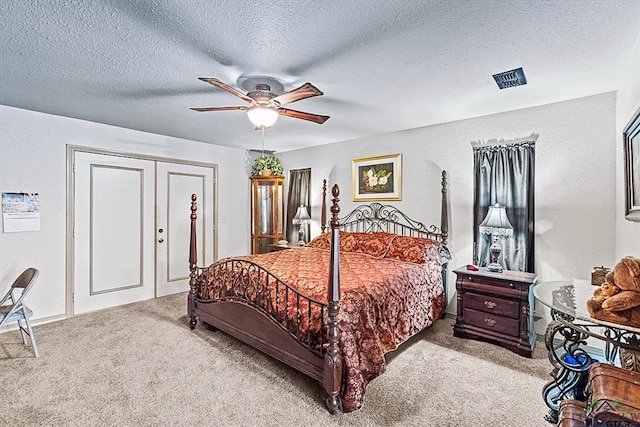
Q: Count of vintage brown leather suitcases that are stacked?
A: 2